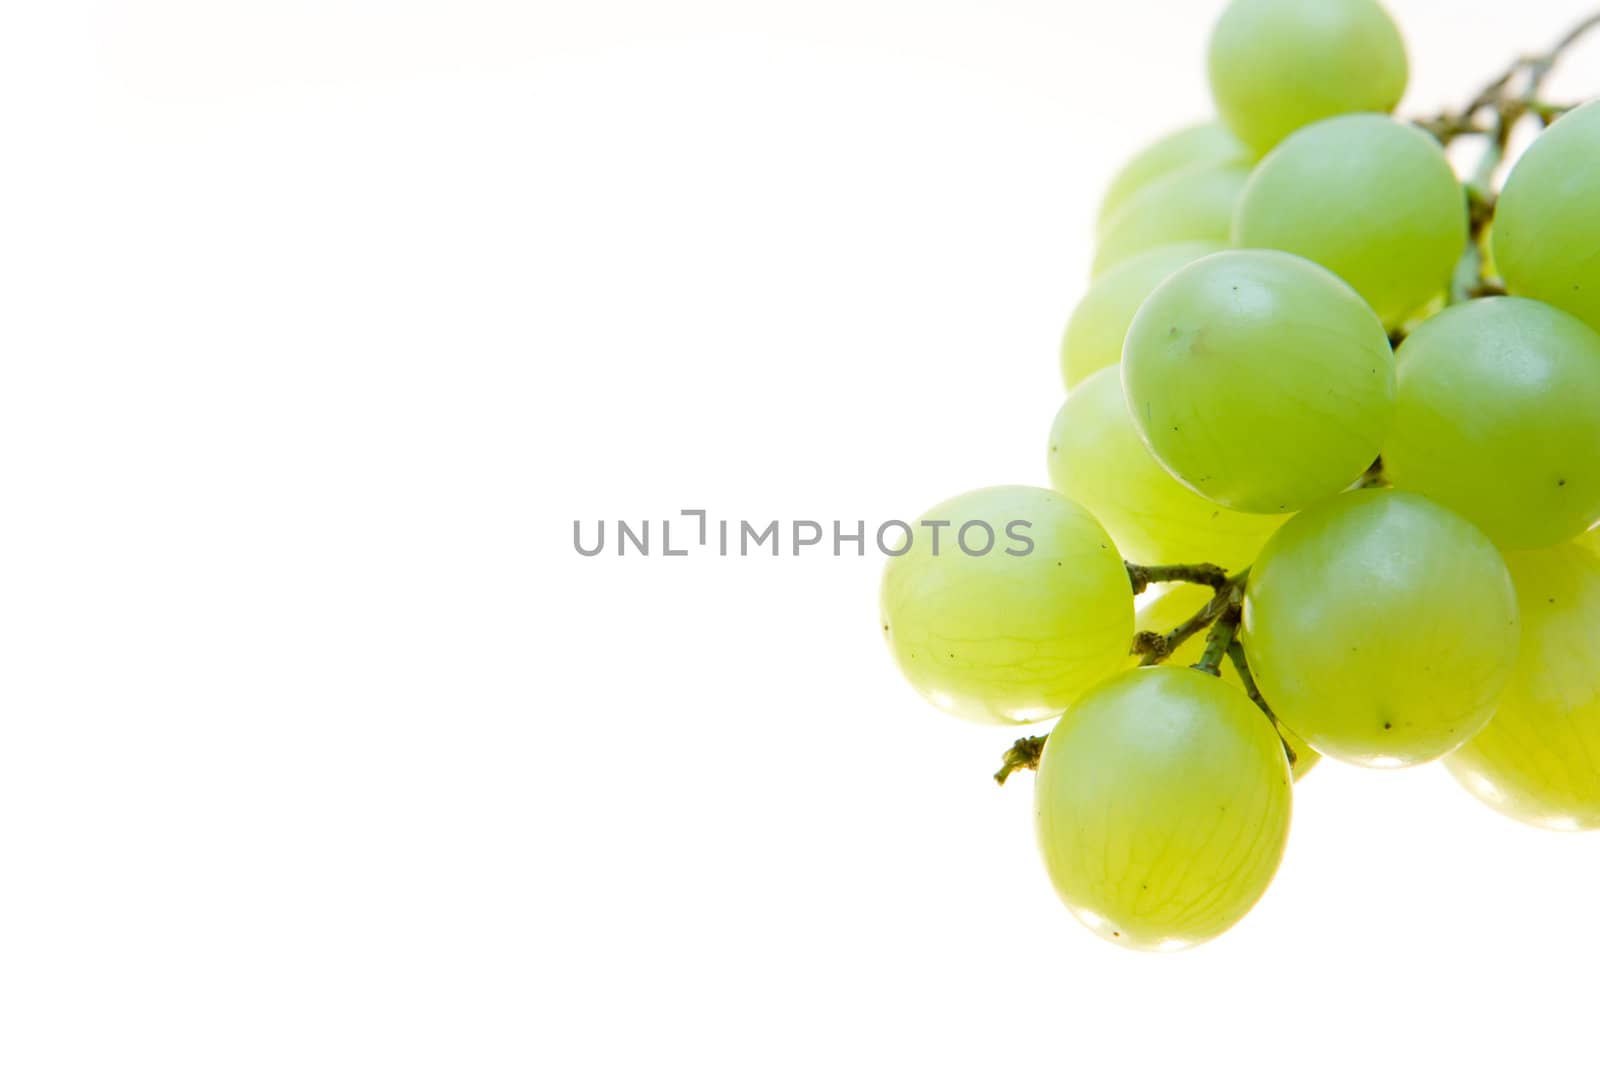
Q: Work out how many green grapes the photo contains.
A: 14